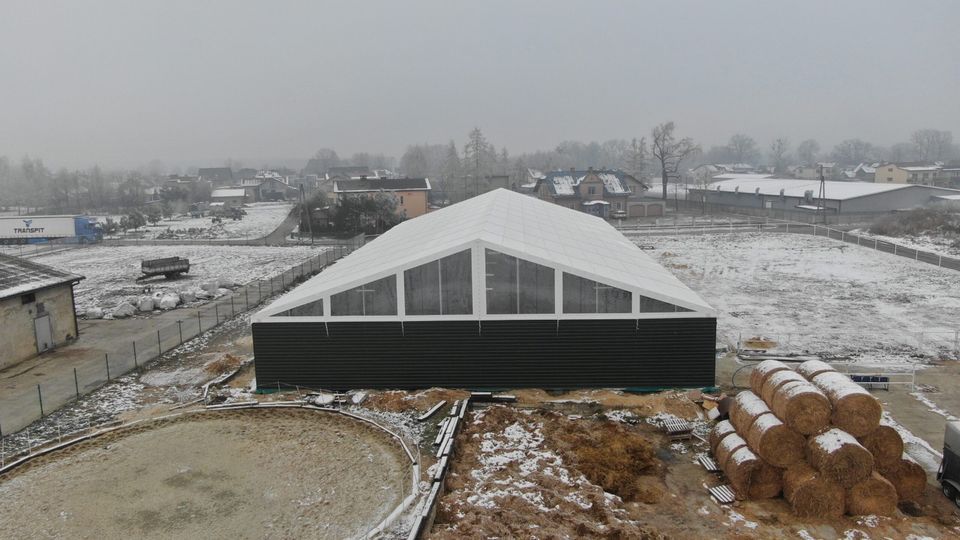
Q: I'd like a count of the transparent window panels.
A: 6